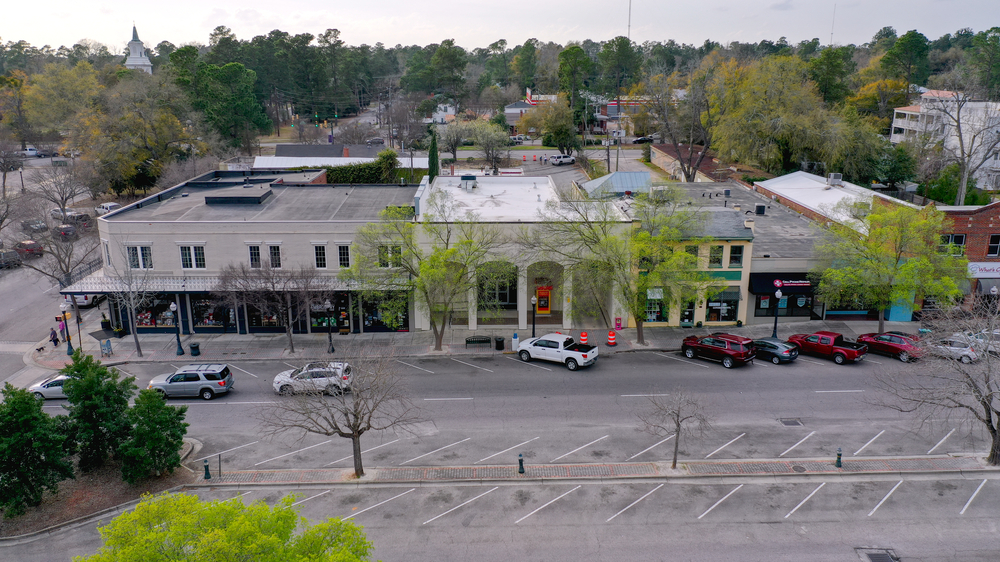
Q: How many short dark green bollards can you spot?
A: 3